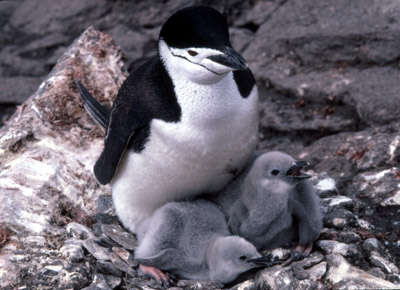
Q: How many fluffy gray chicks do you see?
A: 2